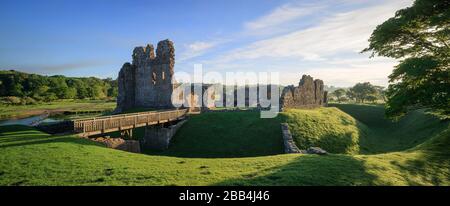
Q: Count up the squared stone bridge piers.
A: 2